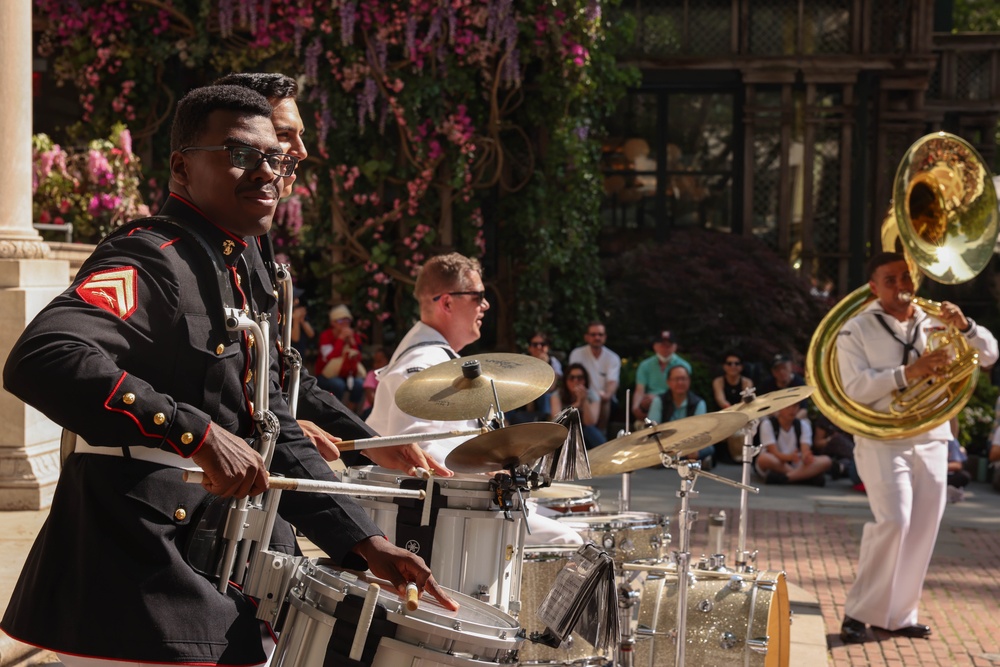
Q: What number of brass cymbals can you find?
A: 4